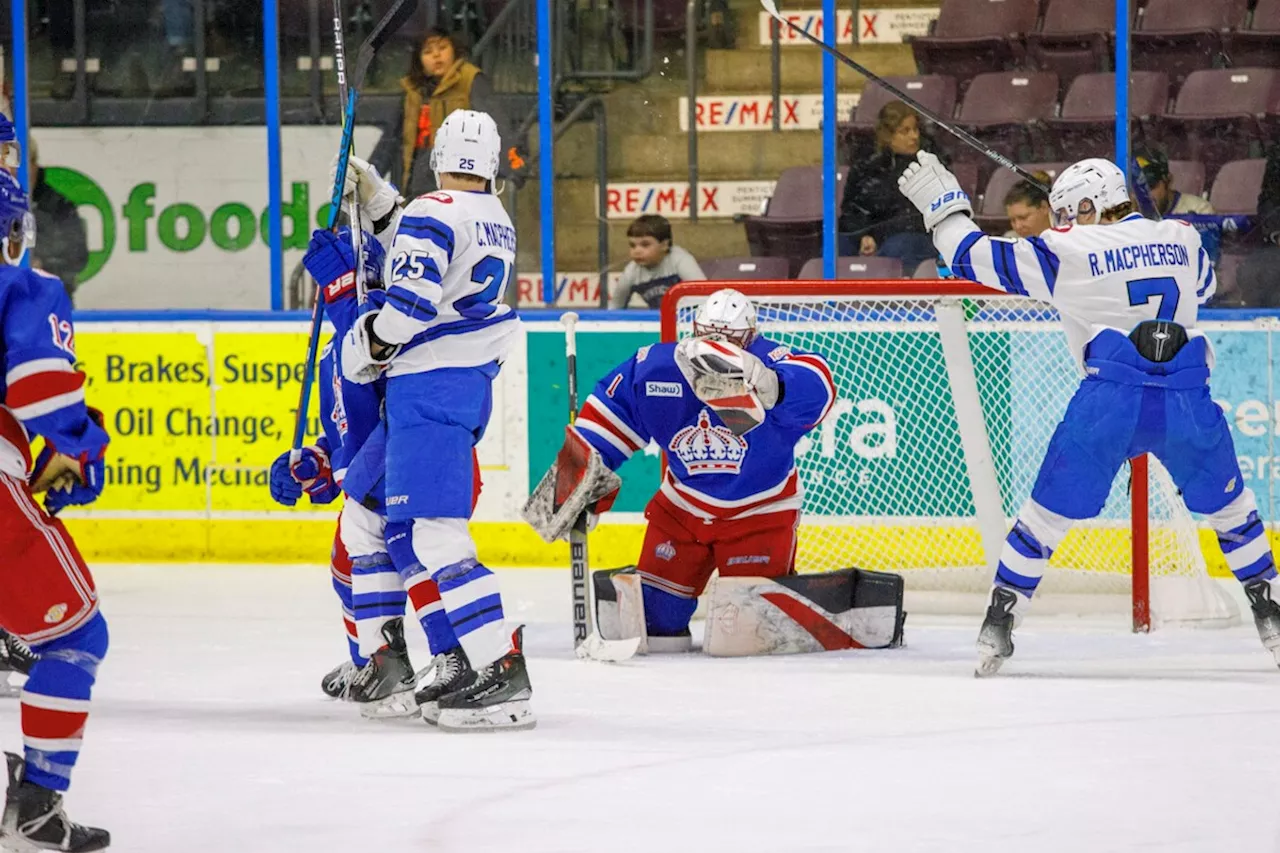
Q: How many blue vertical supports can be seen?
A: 5